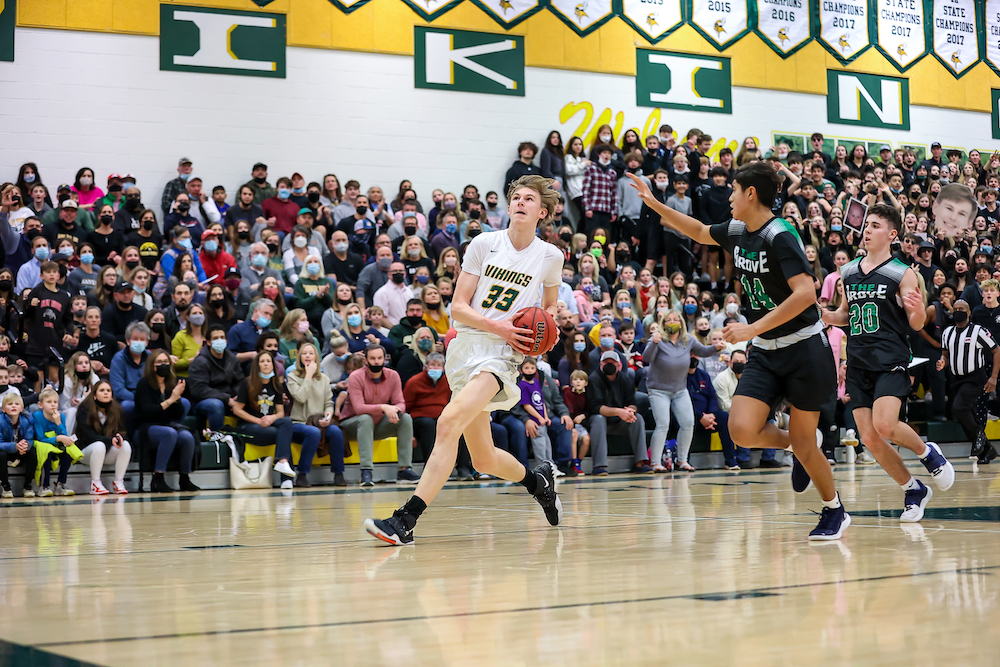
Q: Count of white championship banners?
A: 11